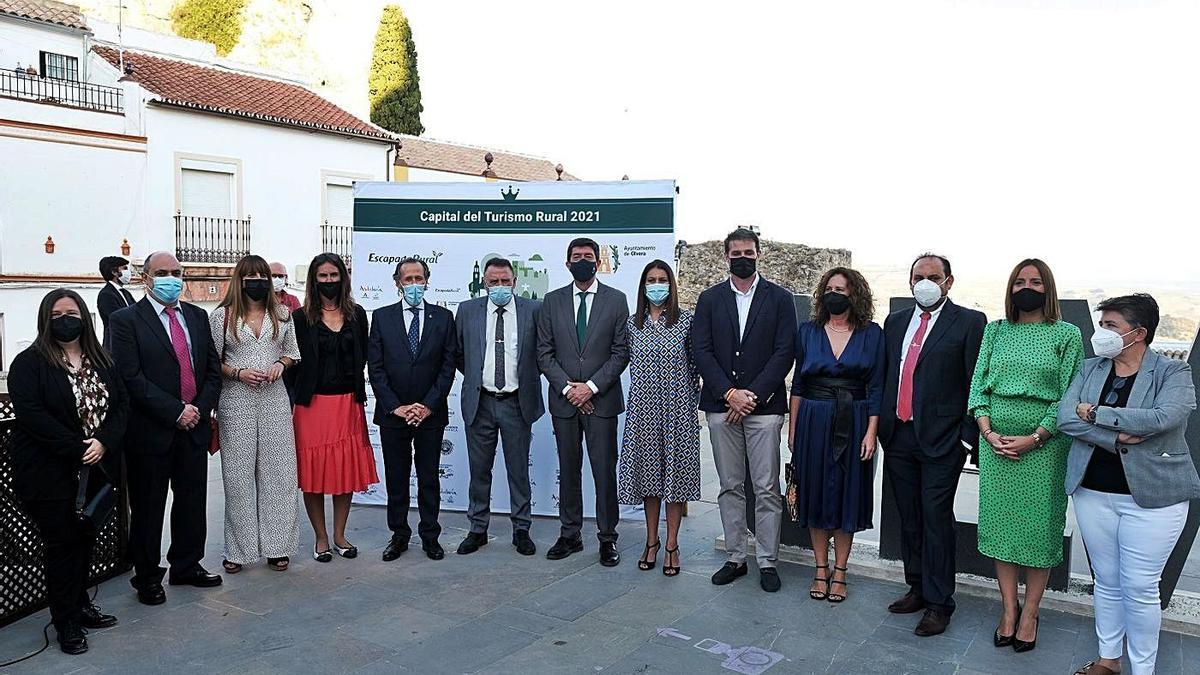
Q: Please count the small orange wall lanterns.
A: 2